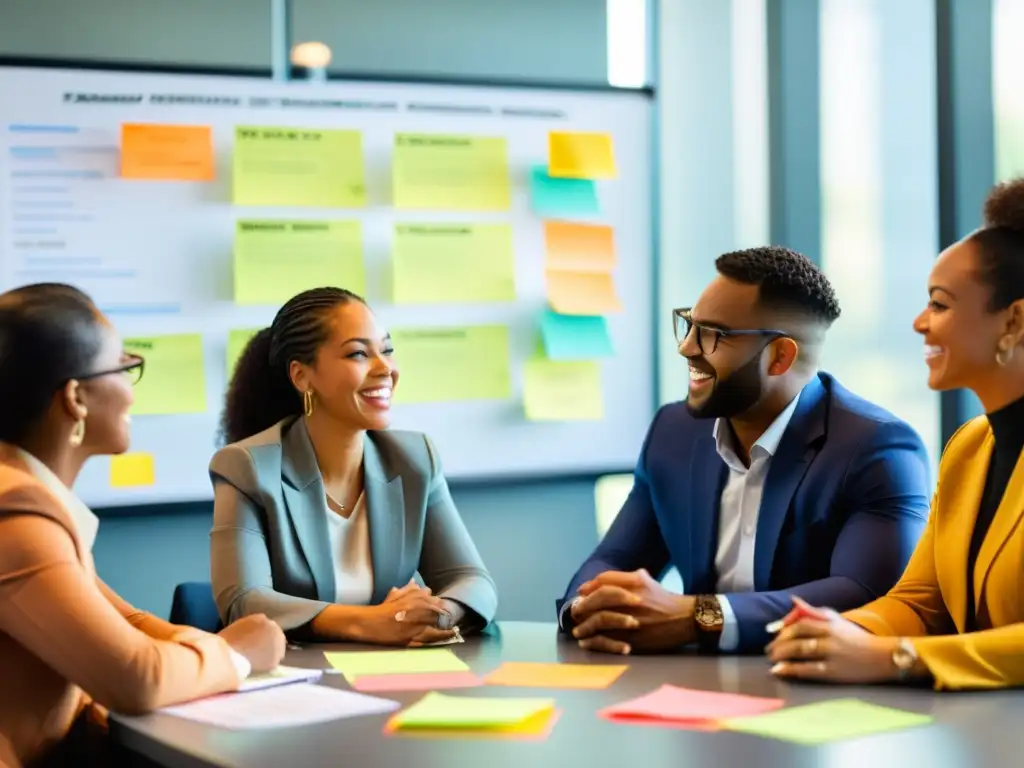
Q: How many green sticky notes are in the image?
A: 11